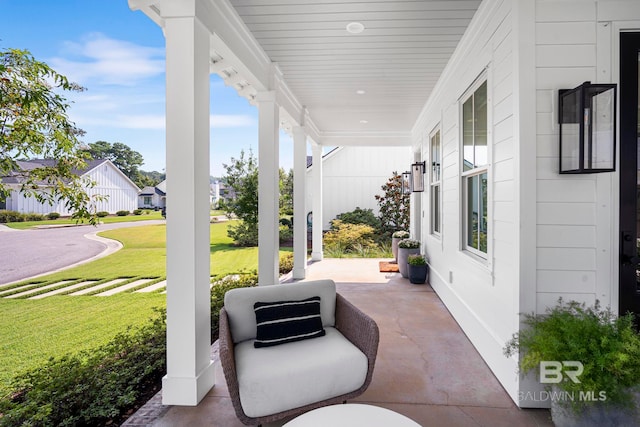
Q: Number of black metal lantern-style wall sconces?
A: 3